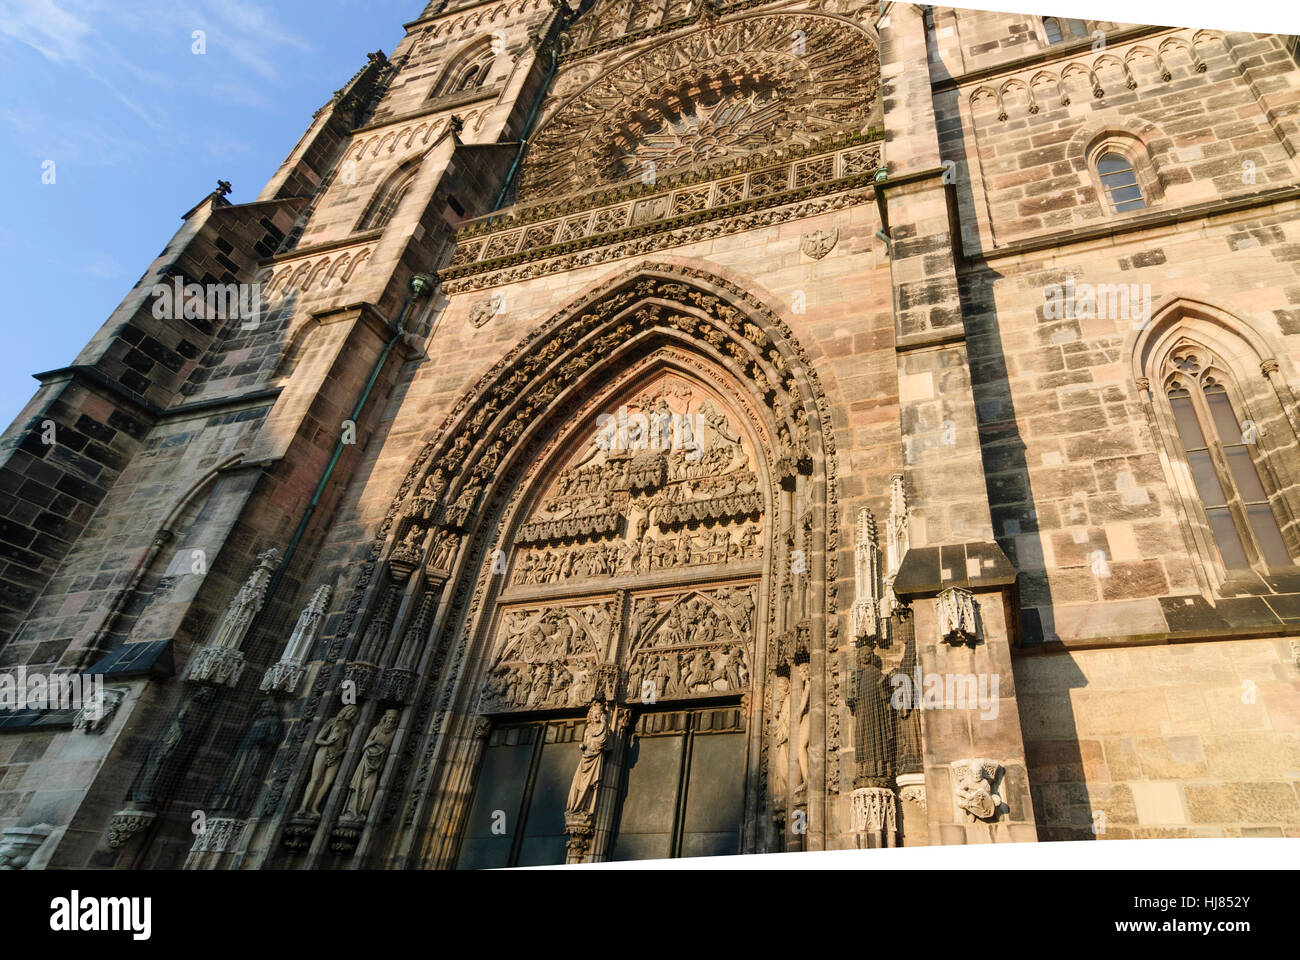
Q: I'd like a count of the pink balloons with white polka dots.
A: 0